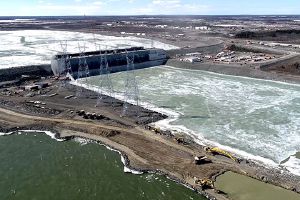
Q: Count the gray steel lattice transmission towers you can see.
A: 4